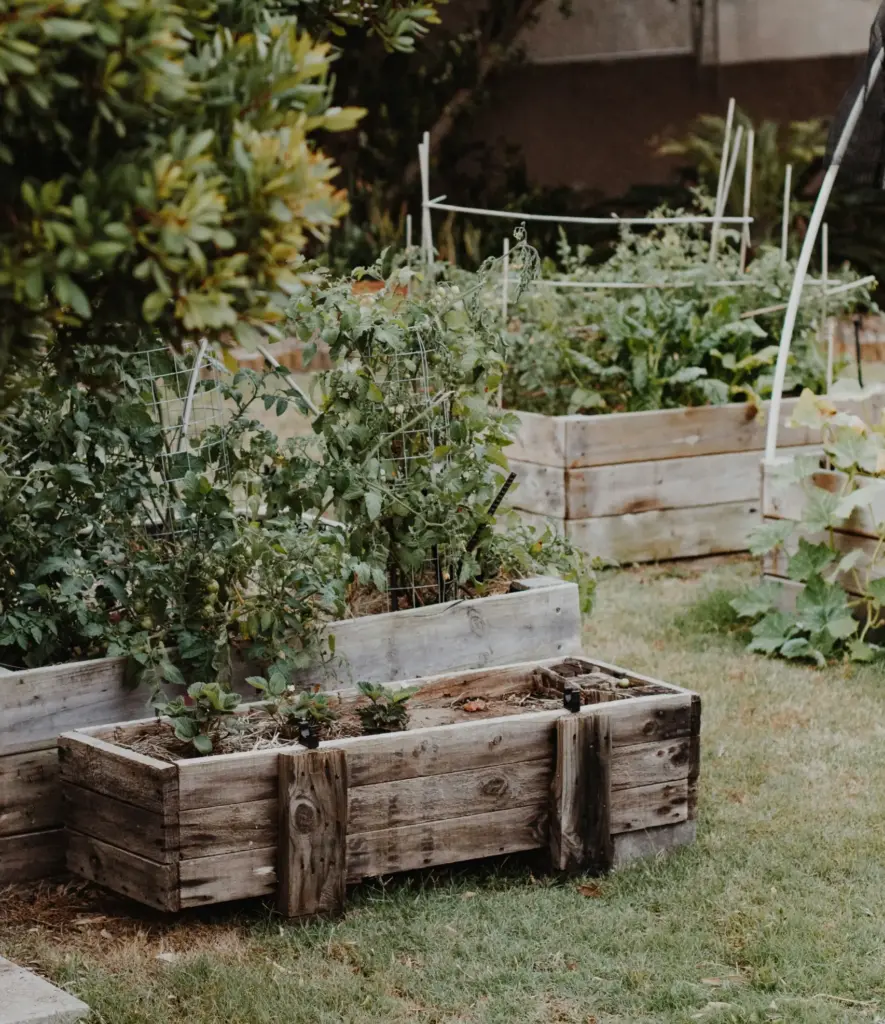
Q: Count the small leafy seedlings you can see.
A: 3